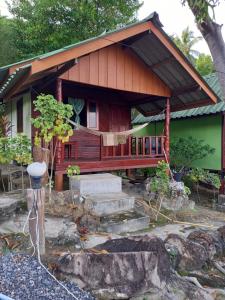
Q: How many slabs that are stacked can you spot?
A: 3